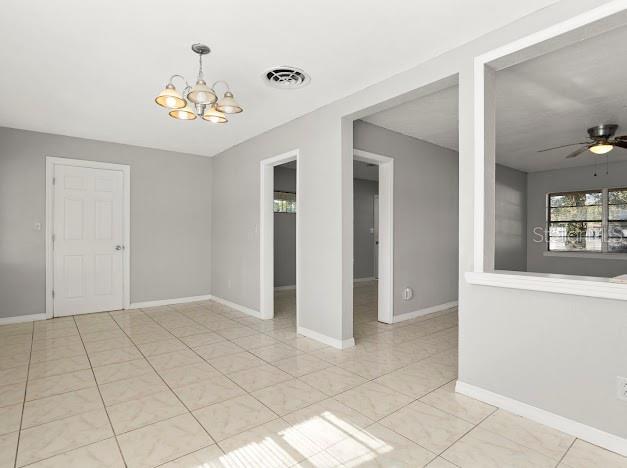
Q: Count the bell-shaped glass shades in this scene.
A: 5